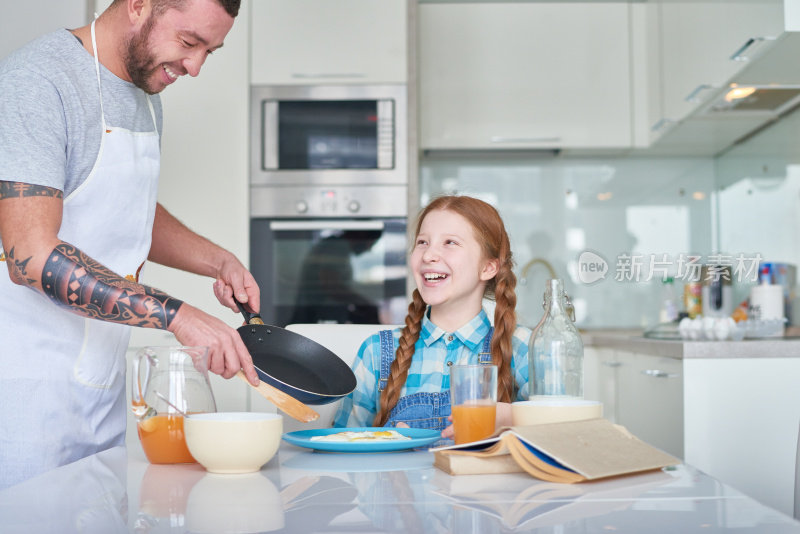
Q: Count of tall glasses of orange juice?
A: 1